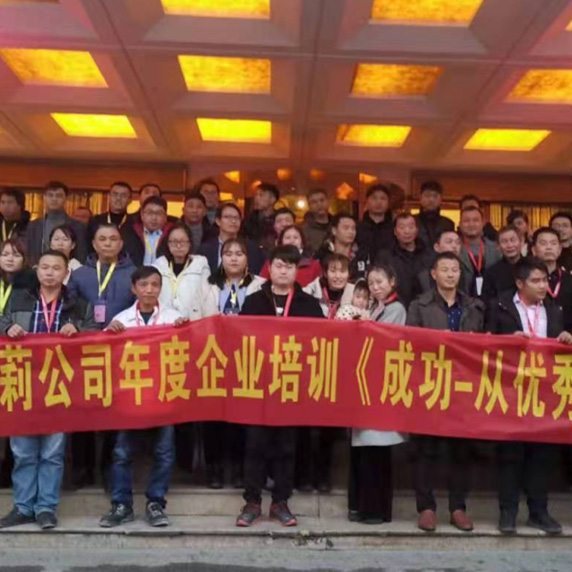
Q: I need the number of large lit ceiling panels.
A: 10